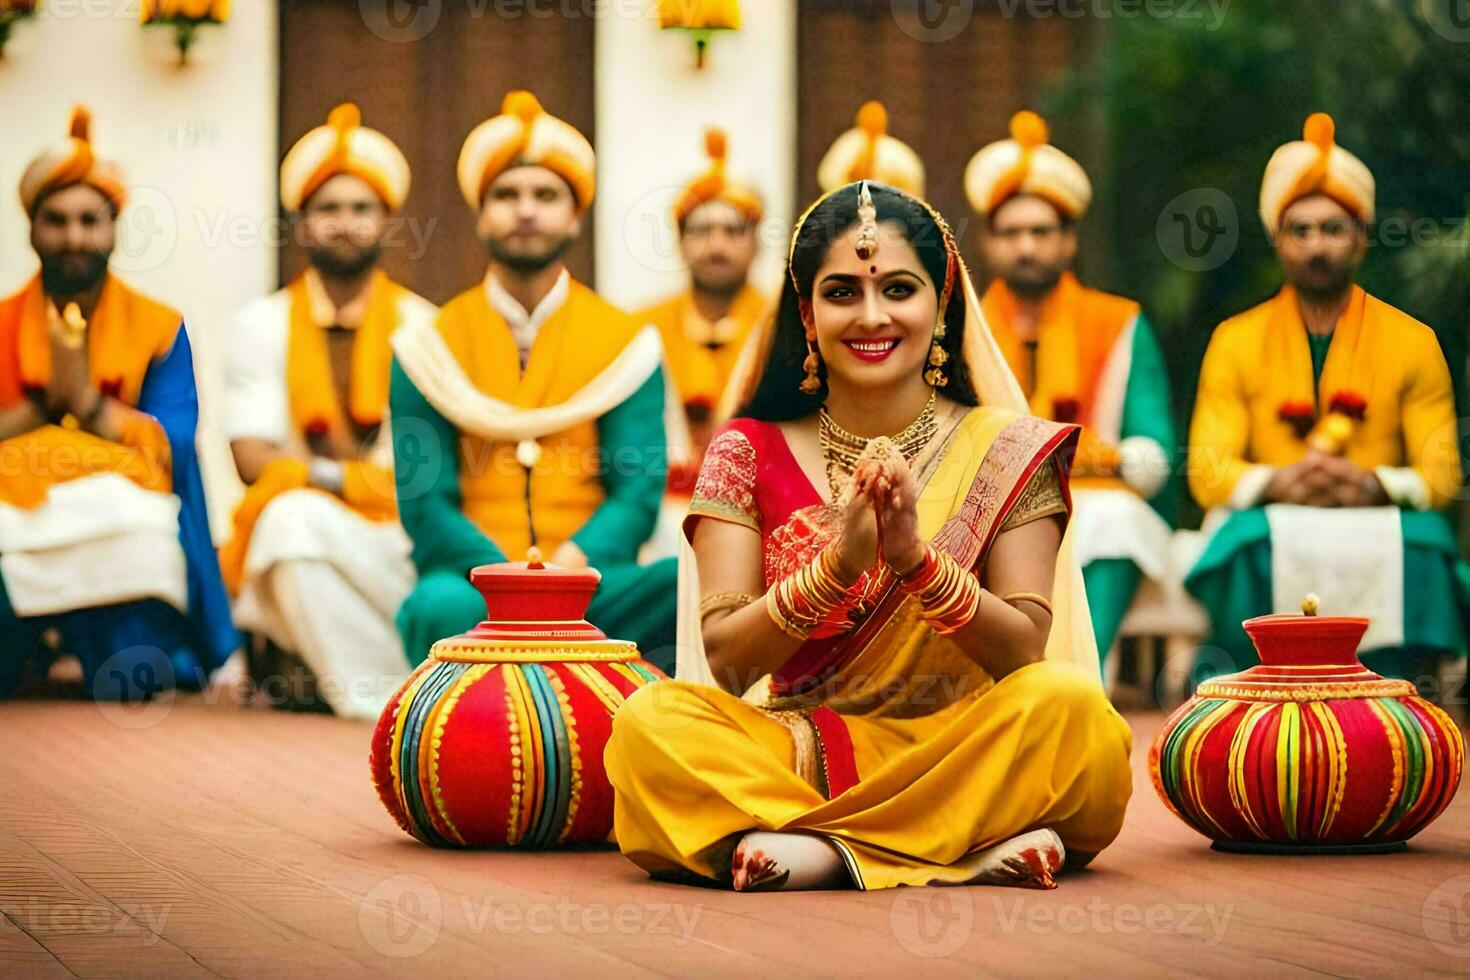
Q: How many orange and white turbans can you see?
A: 7